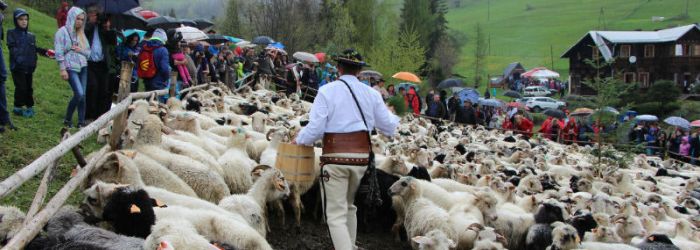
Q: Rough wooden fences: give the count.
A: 1